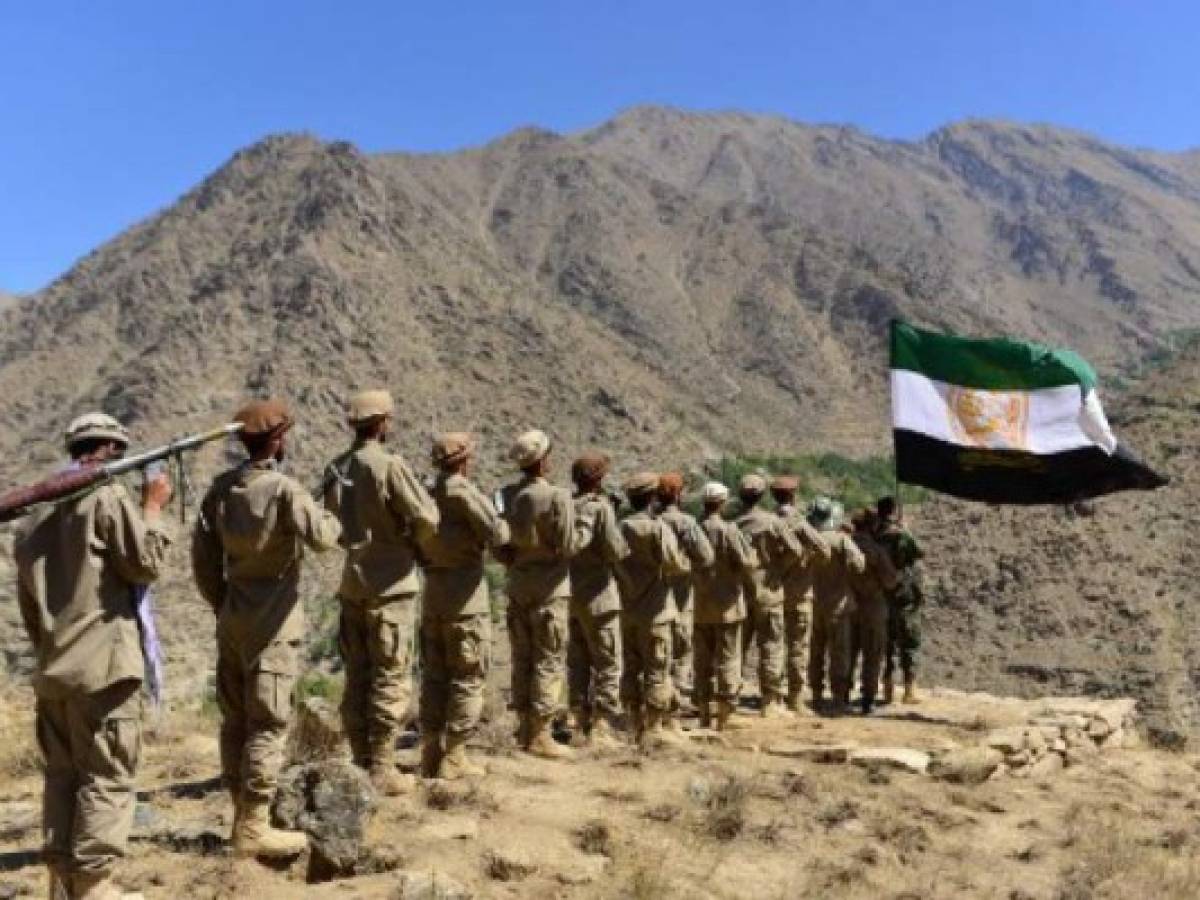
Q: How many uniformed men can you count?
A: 14